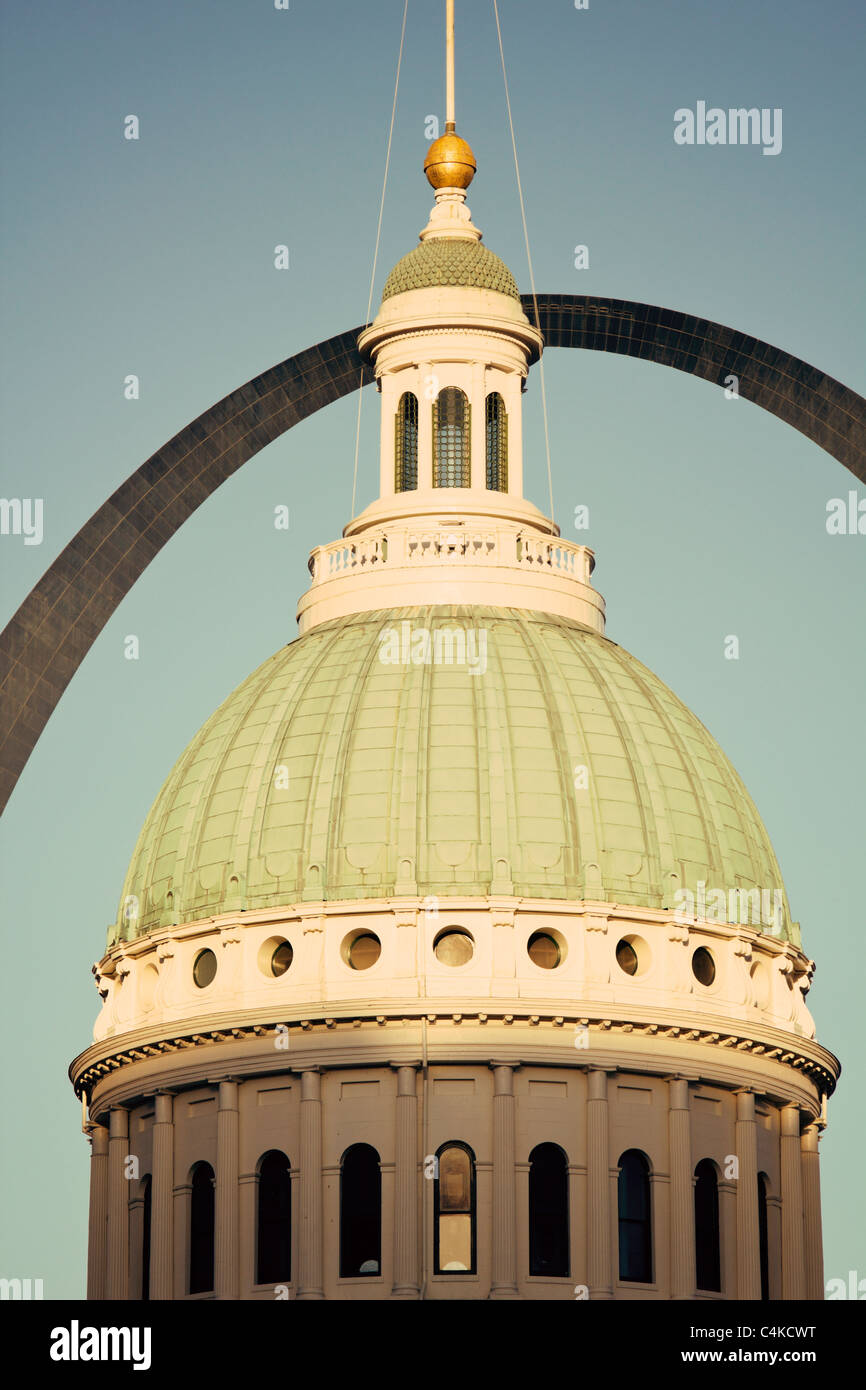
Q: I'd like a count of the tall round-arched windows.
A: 12